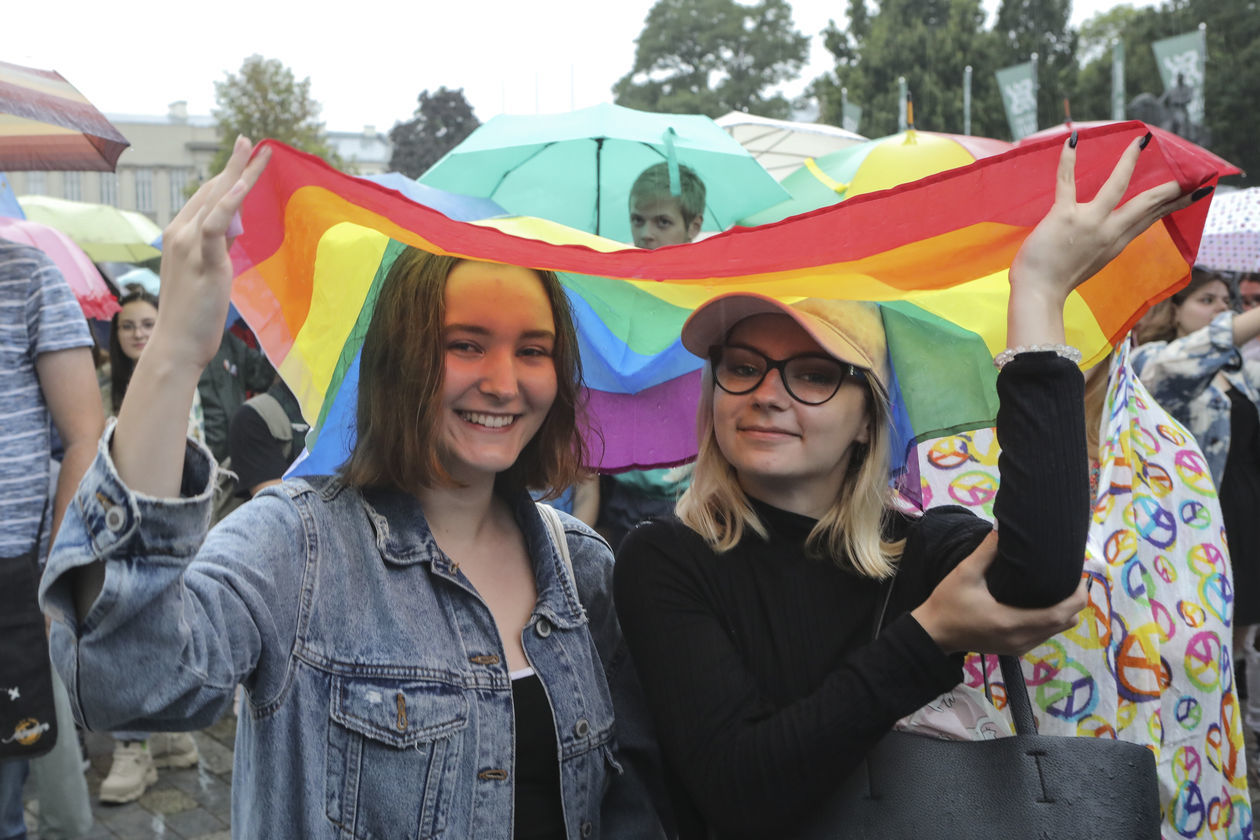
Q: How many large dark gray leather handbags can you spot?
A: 1